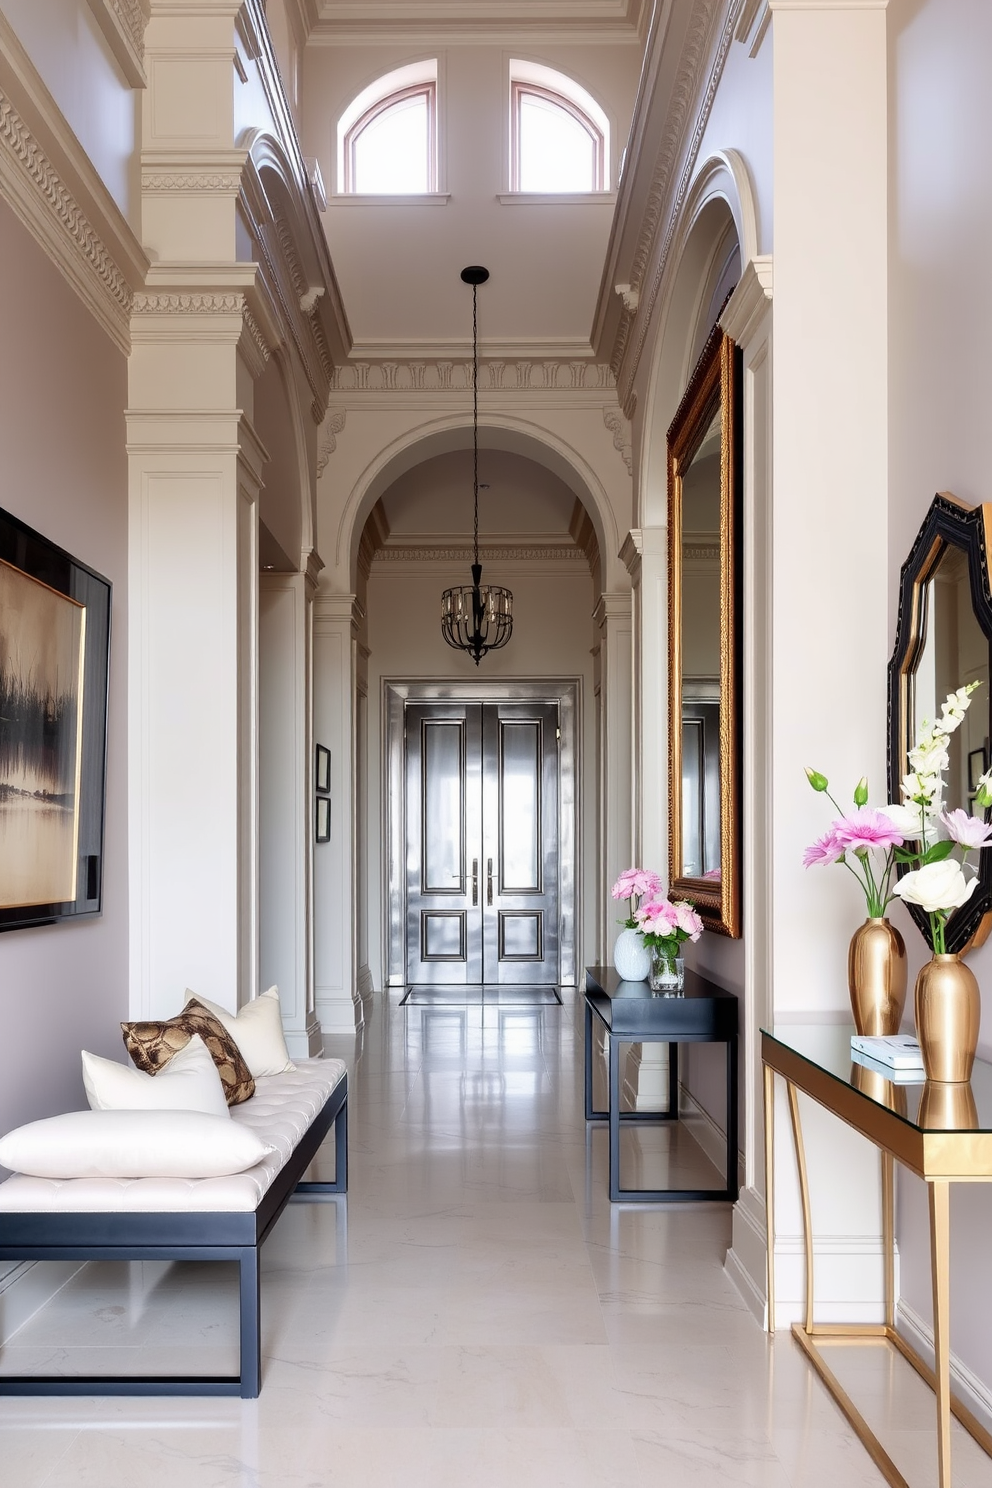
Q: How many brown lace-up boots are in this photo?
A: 0